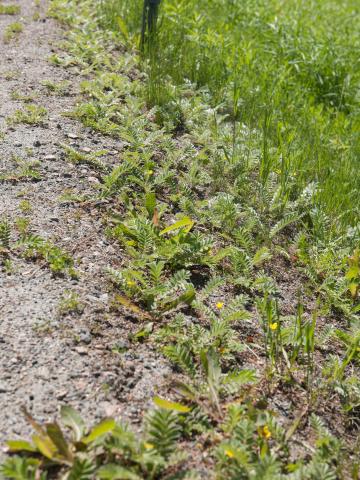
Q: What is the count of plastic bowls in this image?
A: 0